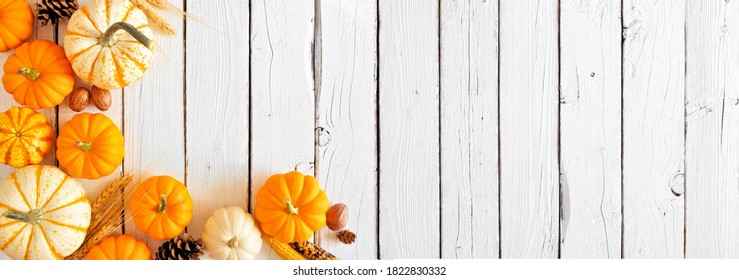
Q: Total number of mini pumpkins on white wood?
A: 10